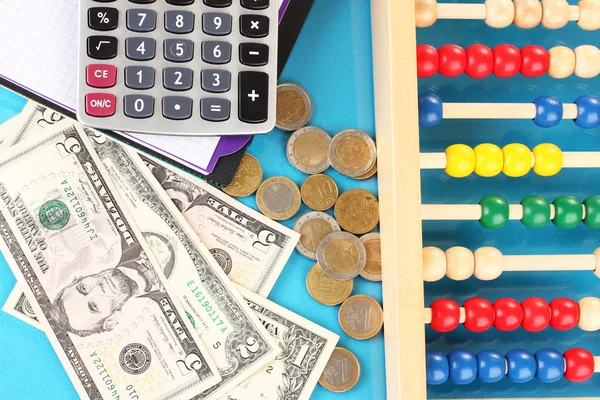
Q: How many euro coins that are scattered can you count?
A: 14